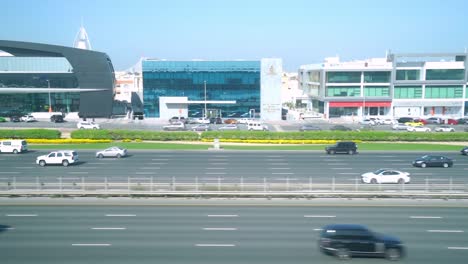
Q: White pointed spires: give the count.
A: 1